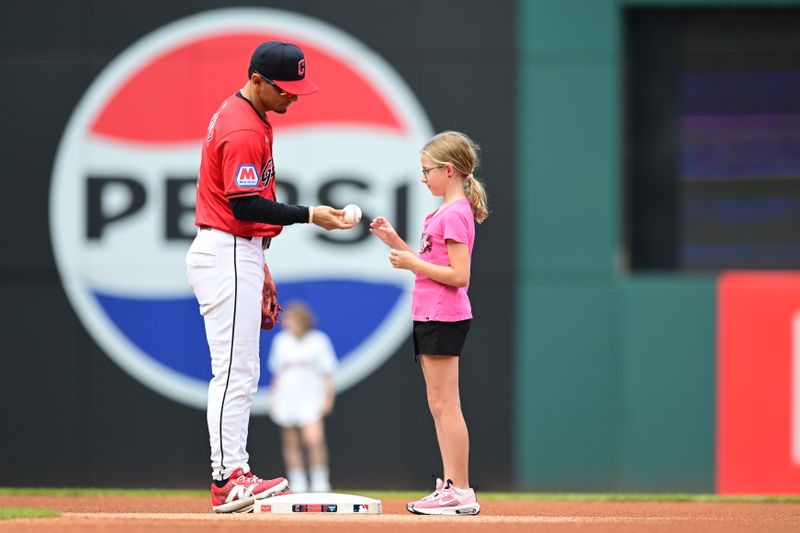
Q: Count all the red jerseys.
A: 1